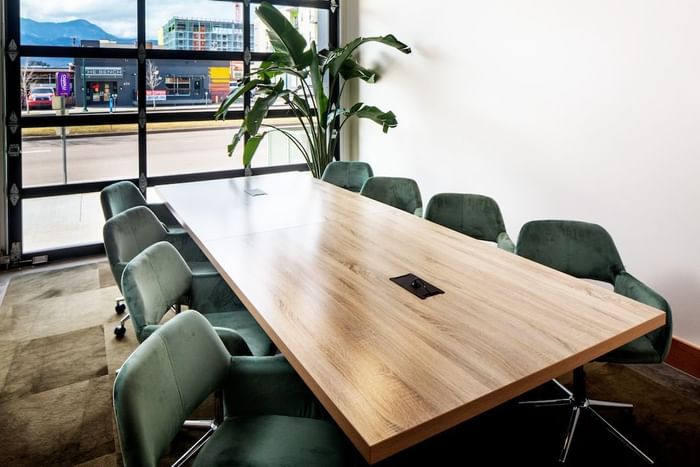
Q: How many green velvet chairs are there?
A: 8